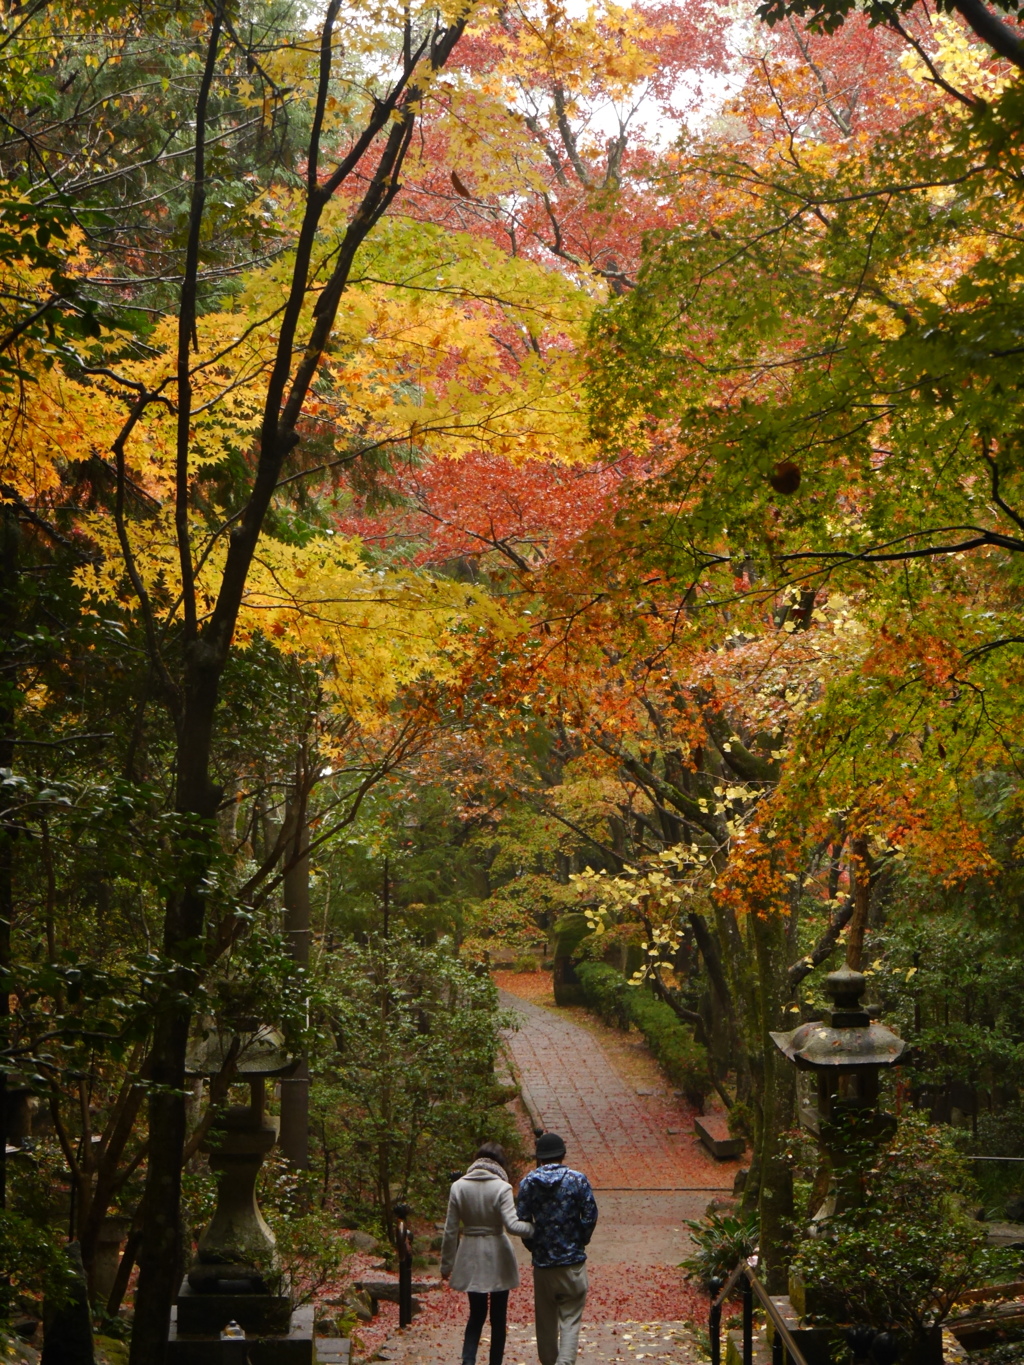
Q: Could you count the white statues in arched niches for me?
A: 0